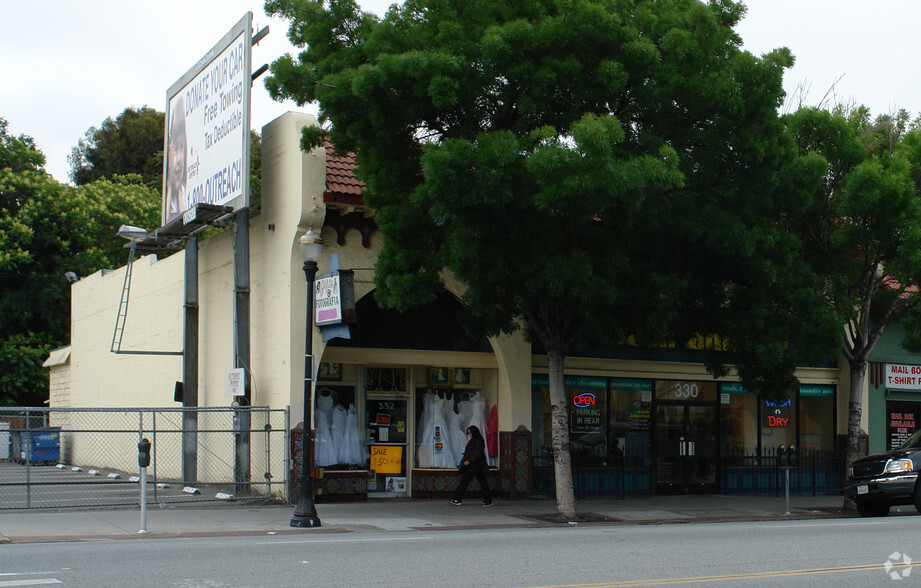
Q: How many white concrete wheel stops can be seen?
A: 8